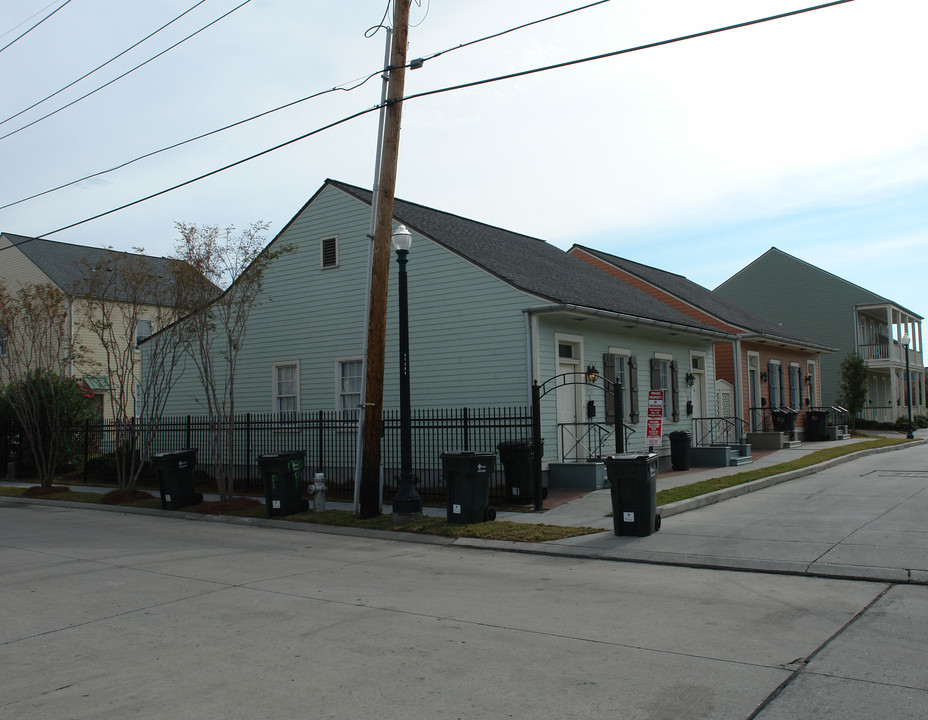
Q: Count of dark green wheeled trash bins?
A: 8